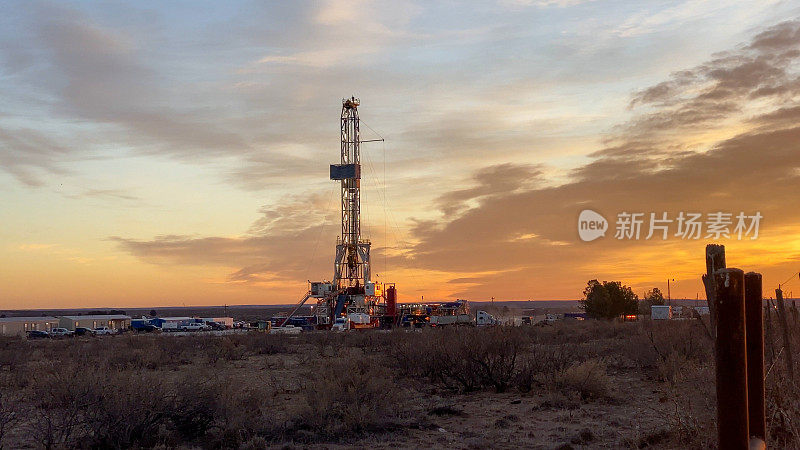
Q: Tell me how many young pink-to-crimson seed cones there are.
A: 0